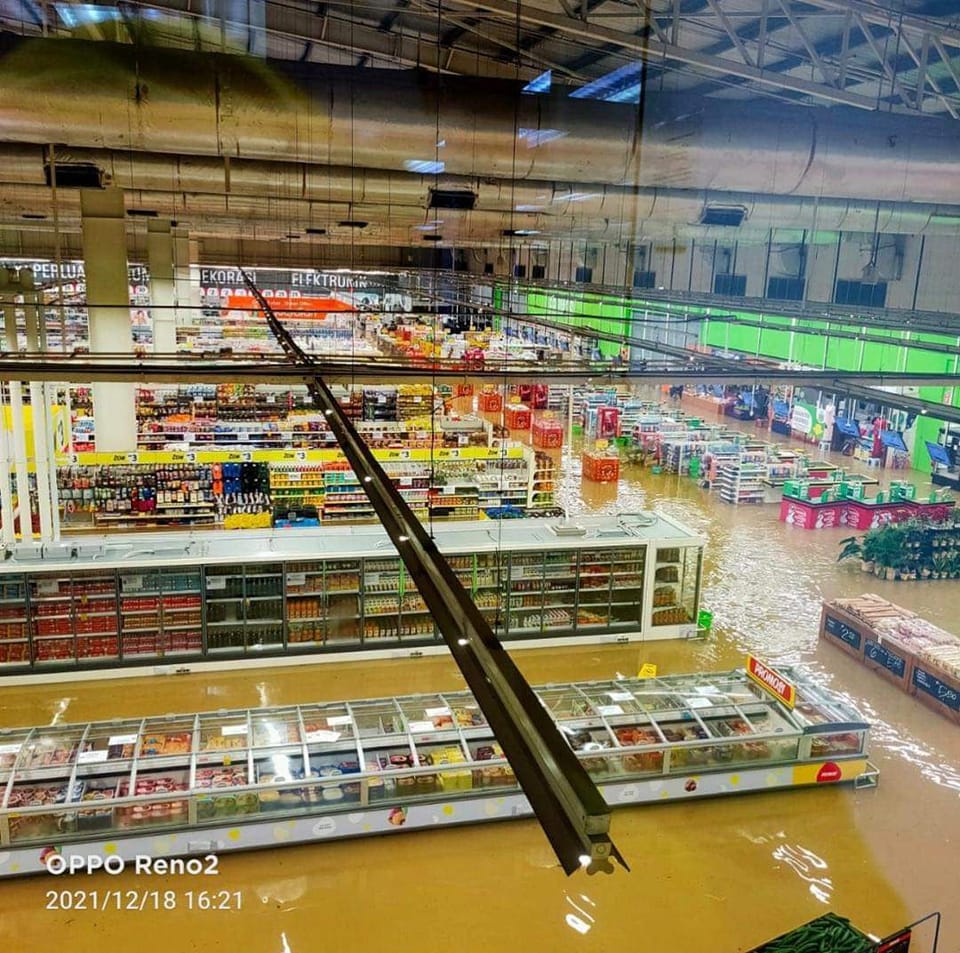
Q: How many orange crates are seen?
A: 5